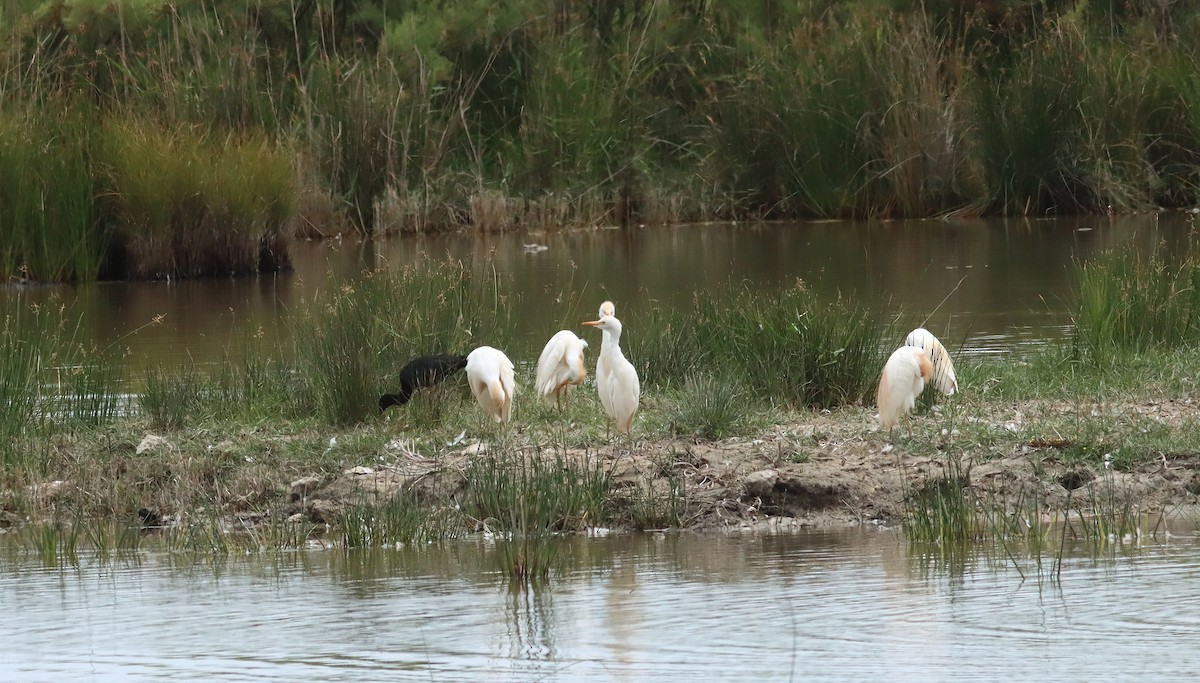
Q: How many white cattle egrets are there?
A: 6